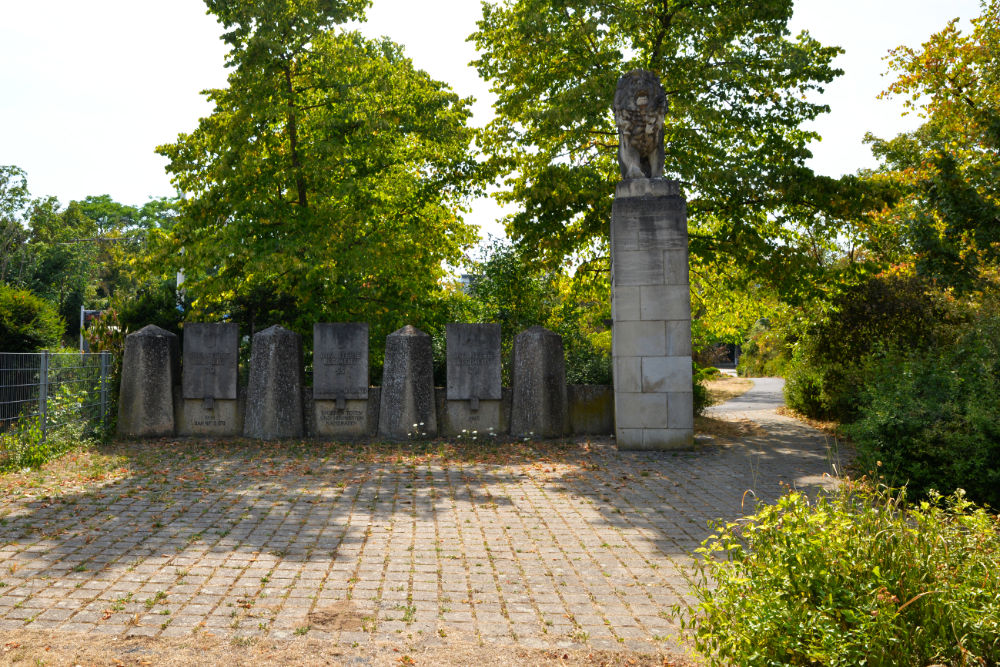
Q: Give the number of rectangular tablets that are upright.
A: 3